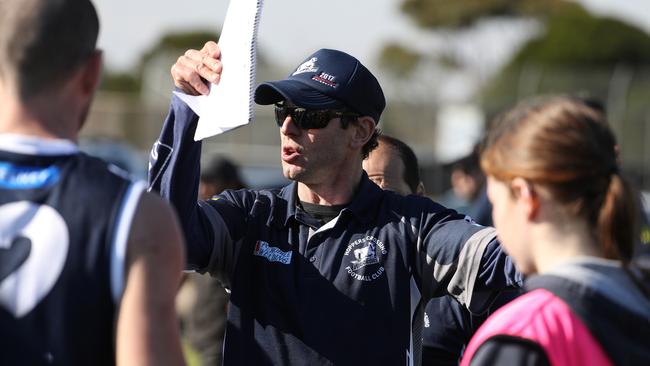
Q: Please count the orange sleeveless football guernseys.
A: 0